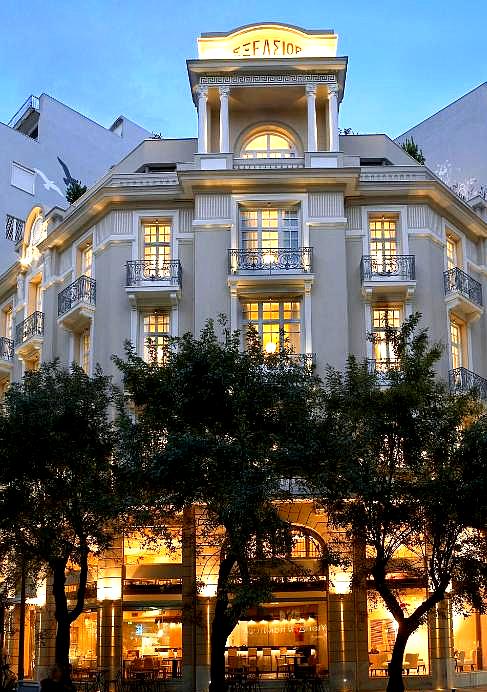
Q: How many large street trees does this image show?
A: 3